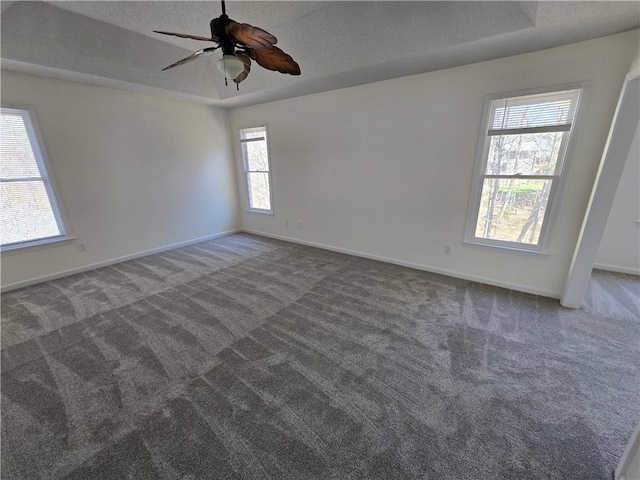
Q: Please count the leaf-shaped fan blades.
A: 5